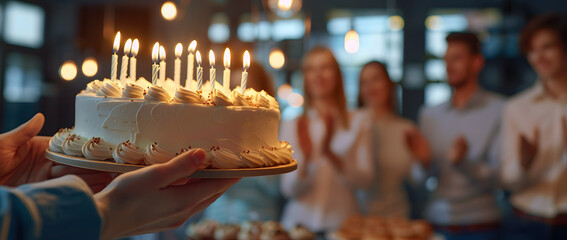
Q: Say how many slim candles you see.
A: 11